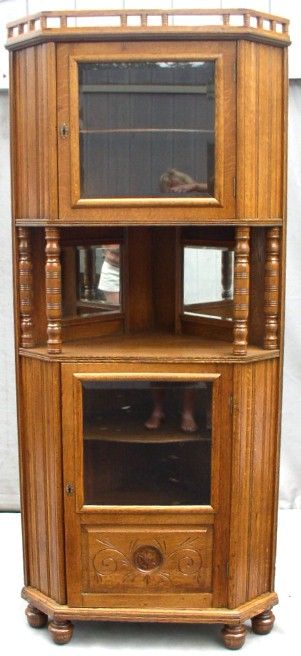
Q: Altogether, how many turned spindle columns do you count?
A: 4